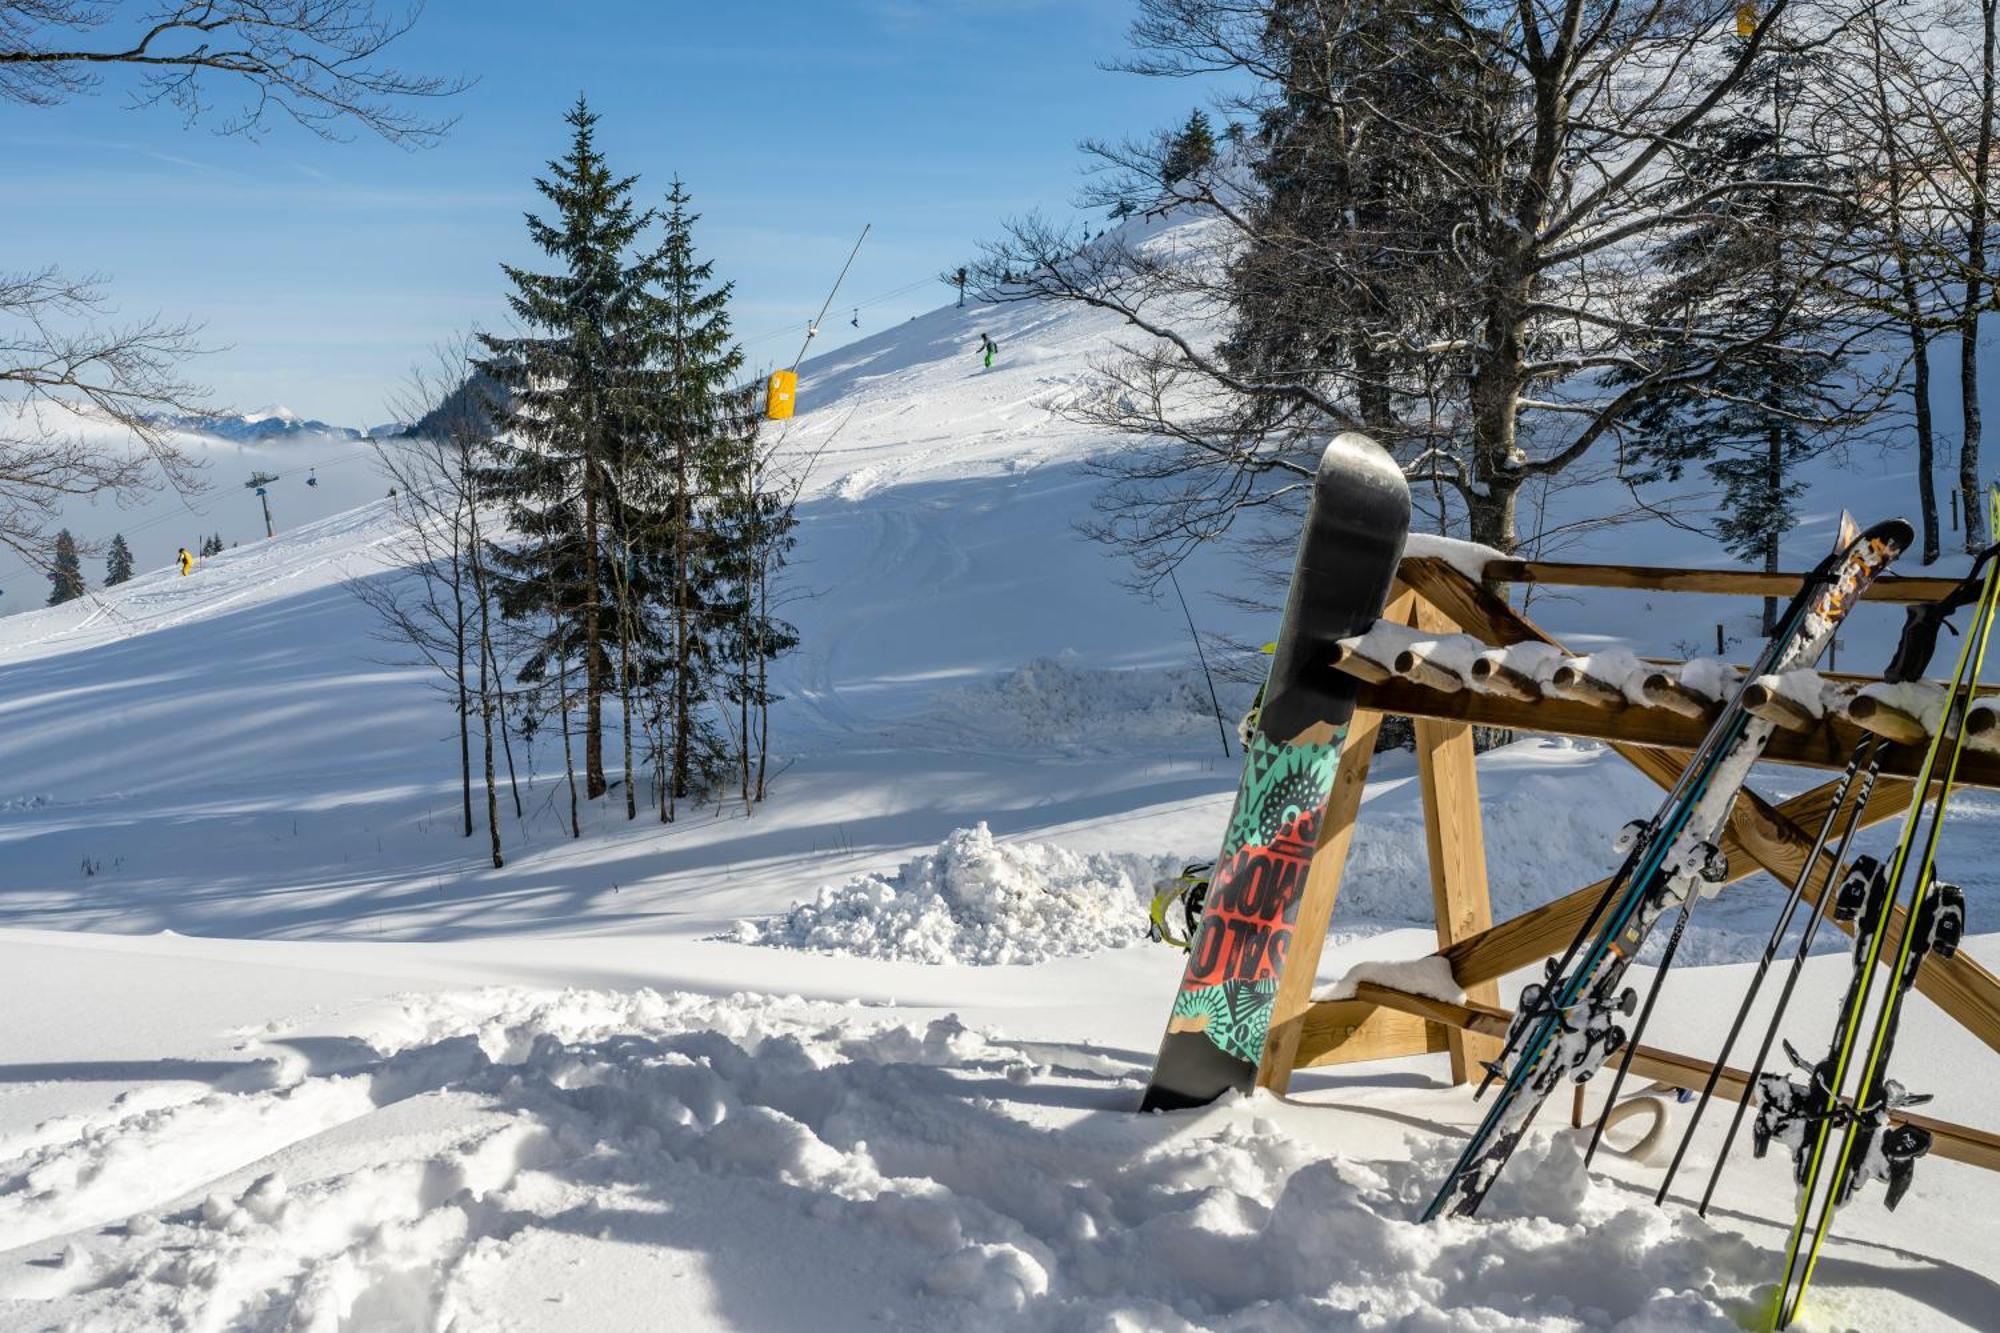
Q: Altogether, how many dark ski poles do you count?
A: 4